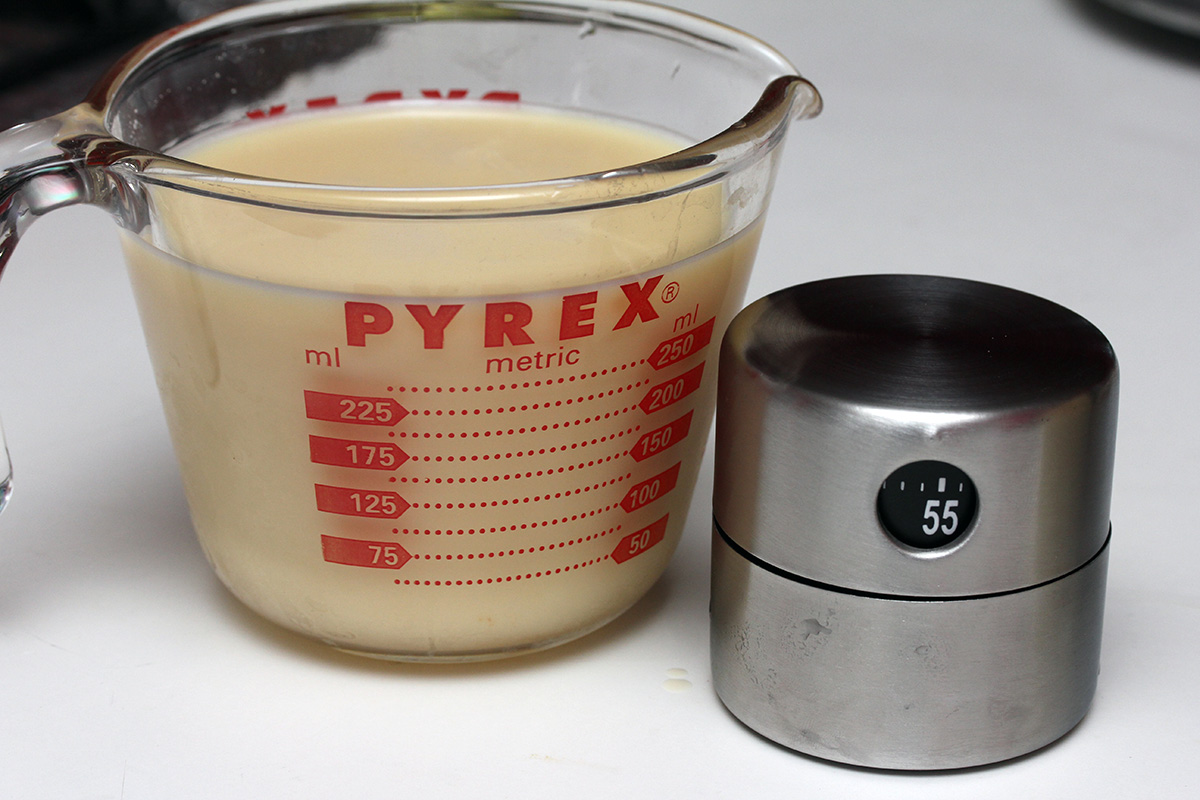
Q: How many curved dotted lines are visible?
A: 9